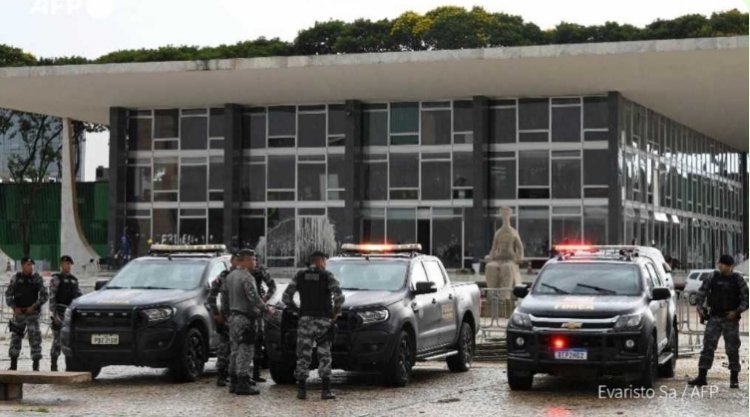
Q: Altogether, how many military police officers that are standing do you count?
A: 7